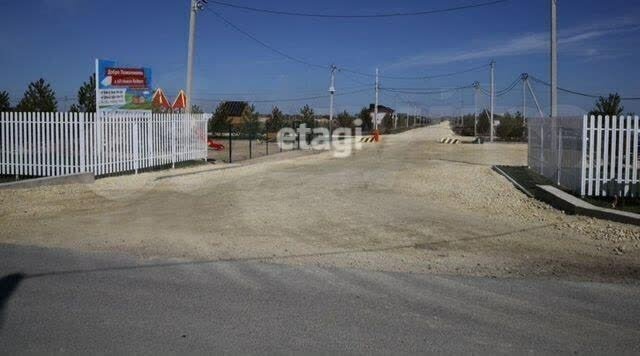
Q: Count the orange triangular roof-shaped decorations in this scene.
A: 2